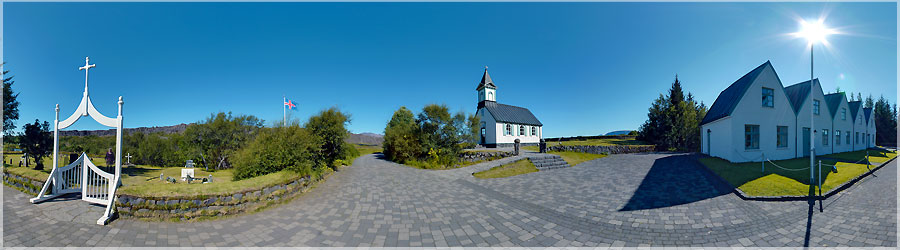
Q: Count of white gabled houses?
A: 5